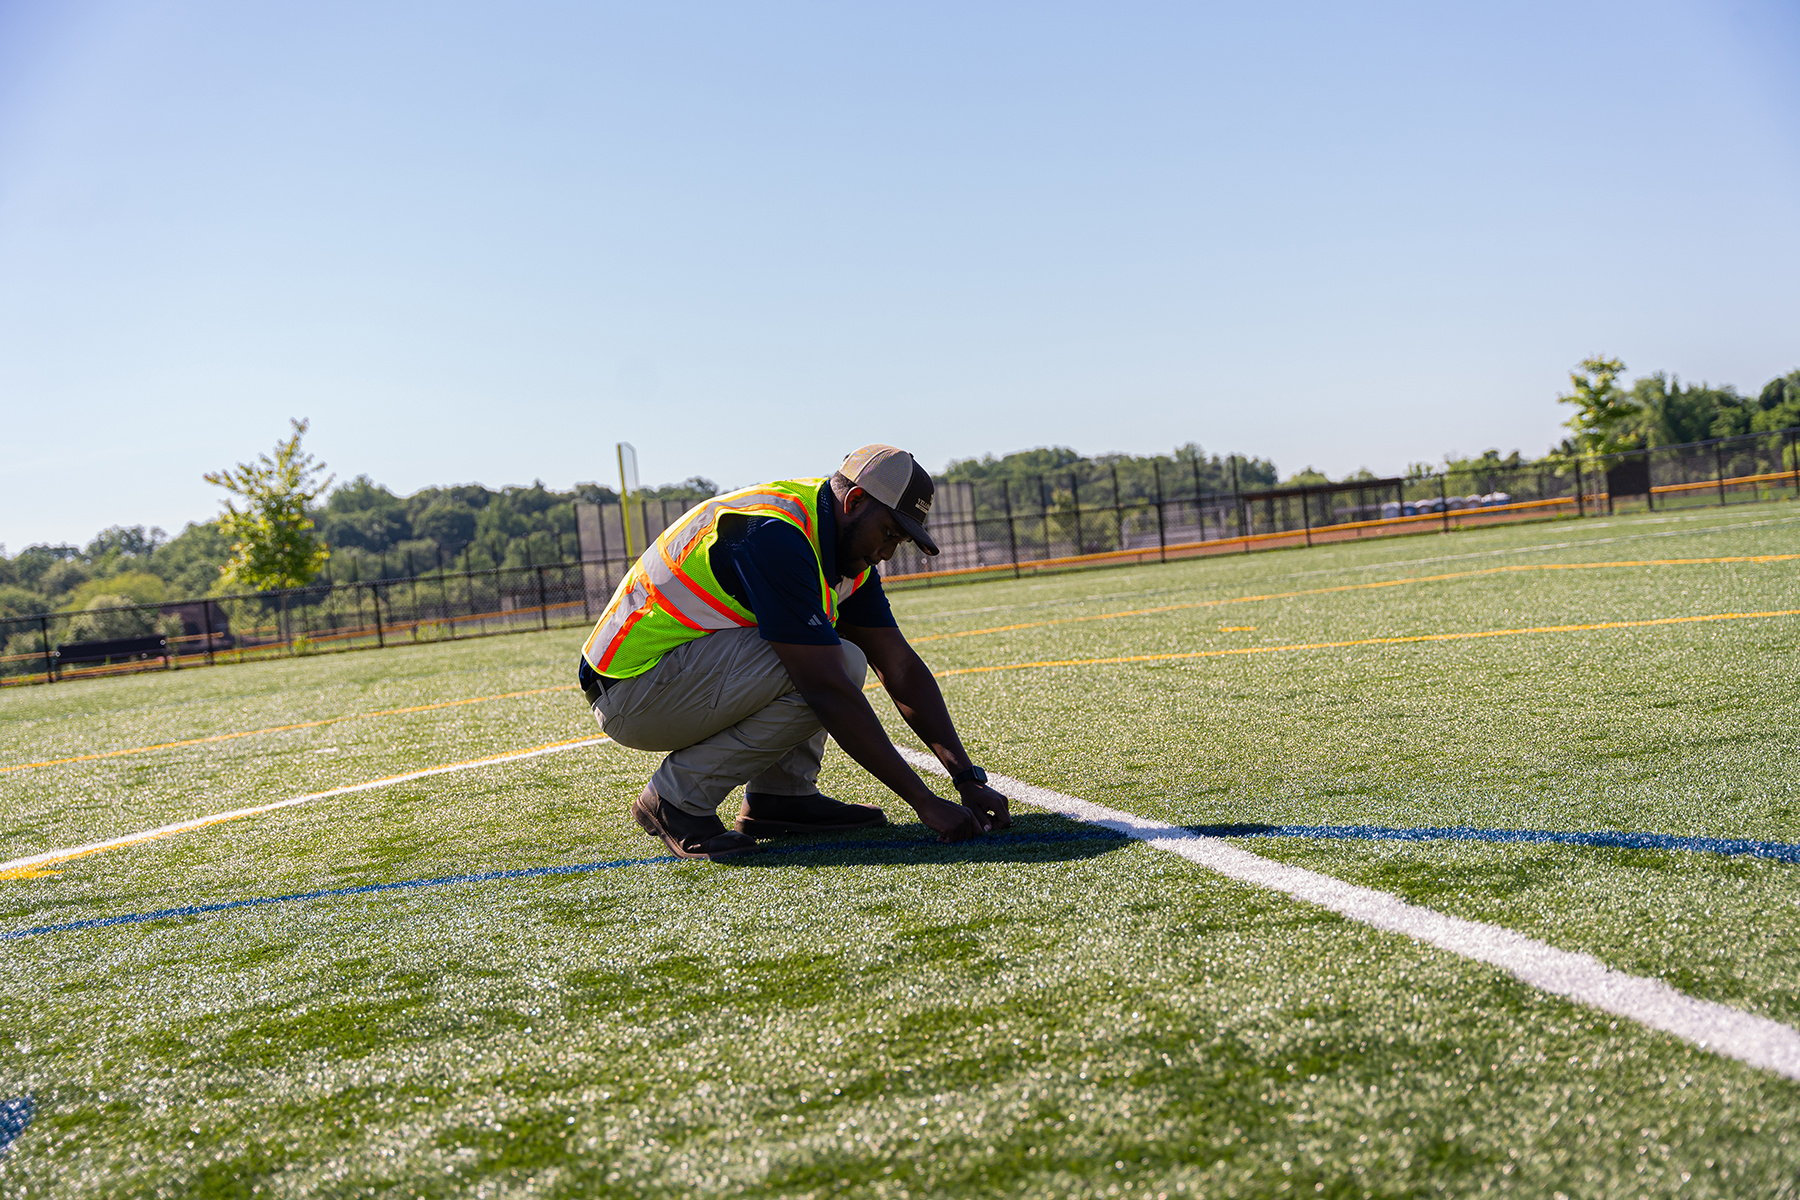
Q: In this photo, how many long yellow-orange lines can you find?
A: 2